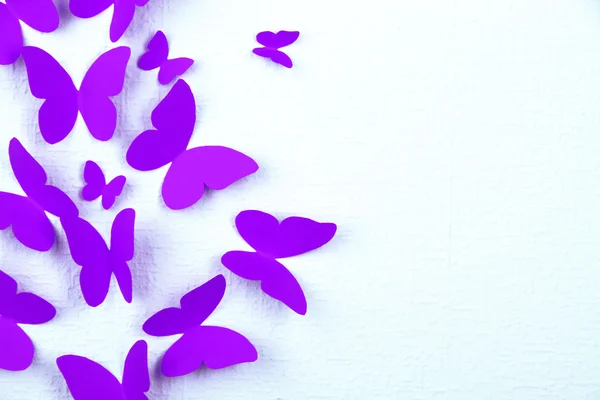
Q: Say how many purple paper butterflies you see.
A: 13